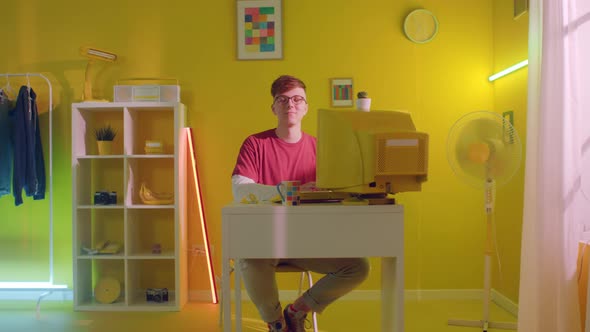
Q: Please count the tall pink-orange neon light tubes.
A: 1